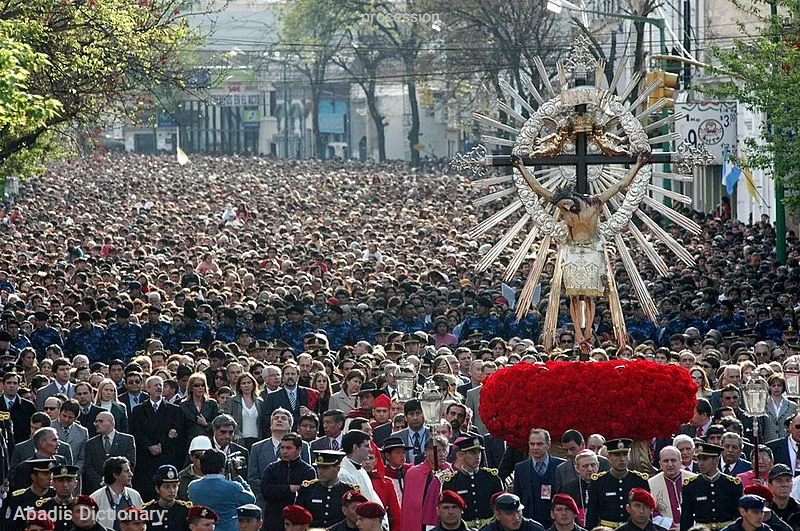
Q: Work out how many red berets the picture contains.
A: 12